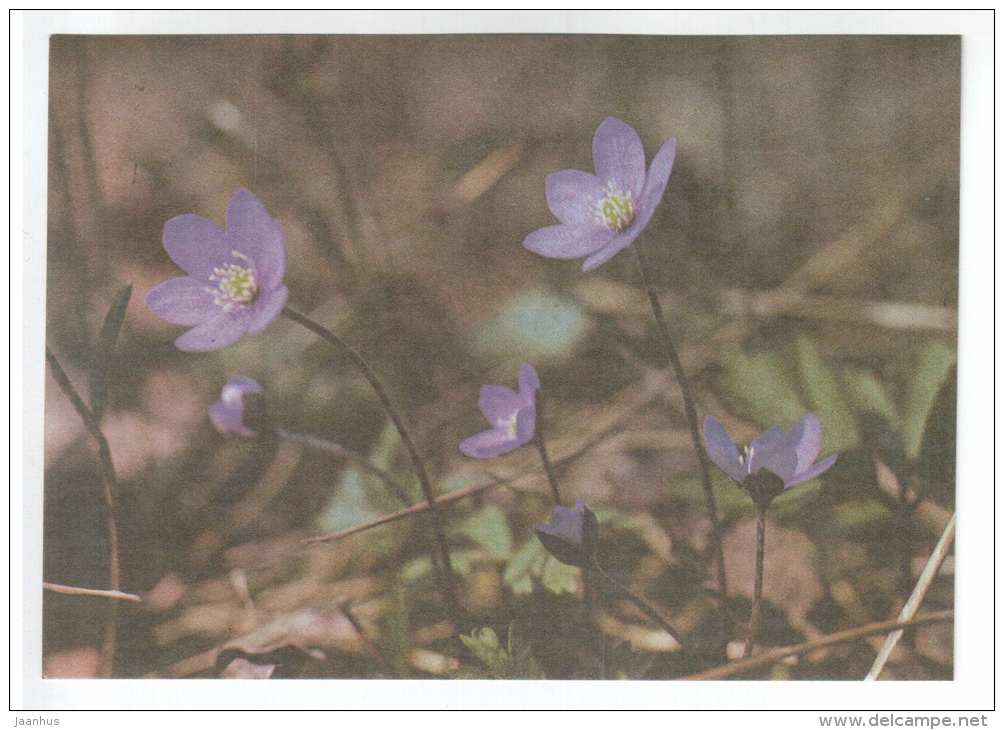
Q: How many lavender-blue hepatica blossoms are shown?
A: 6